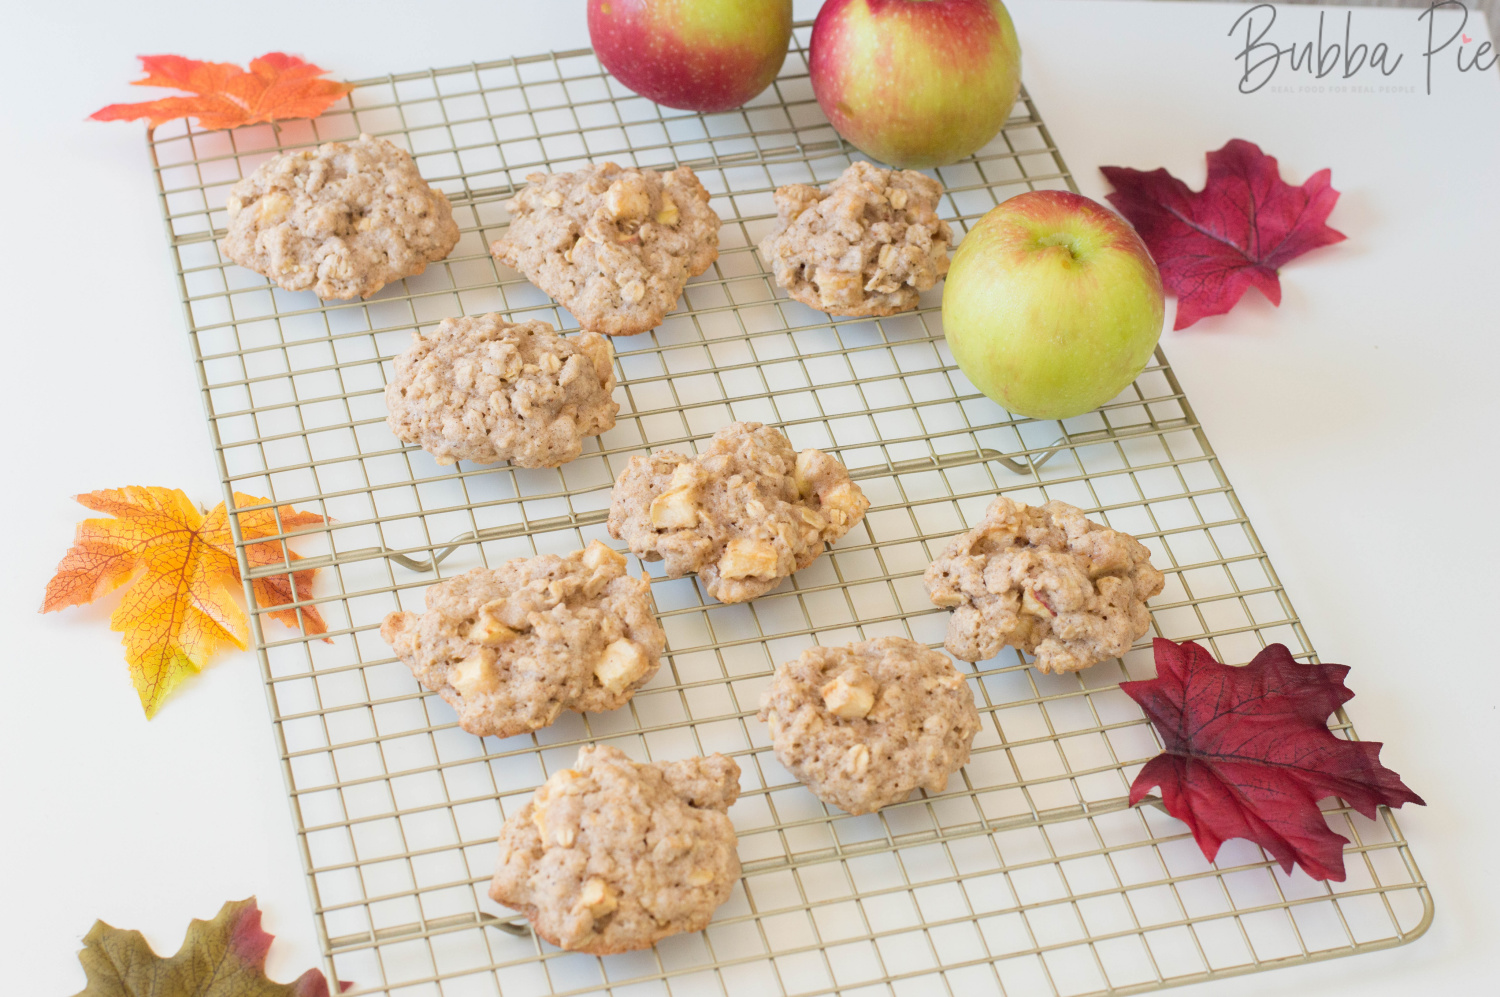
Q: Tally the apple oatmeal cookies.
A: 9